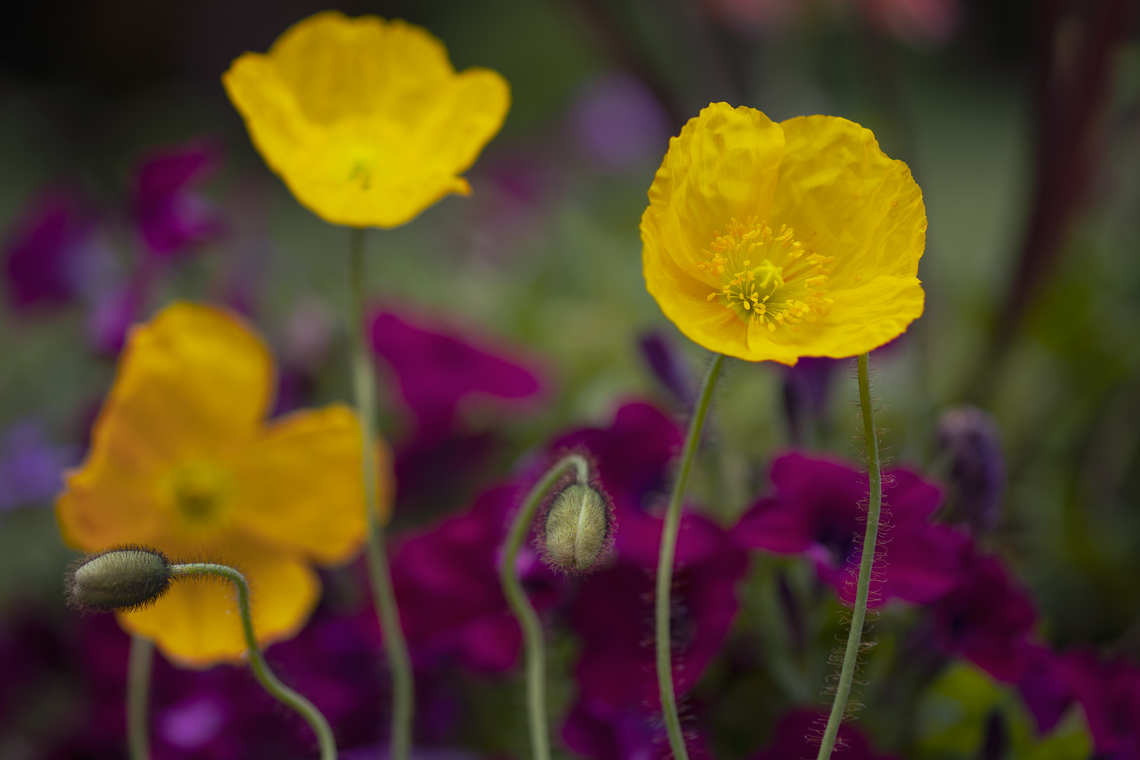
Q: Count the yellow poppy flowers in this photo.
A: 3